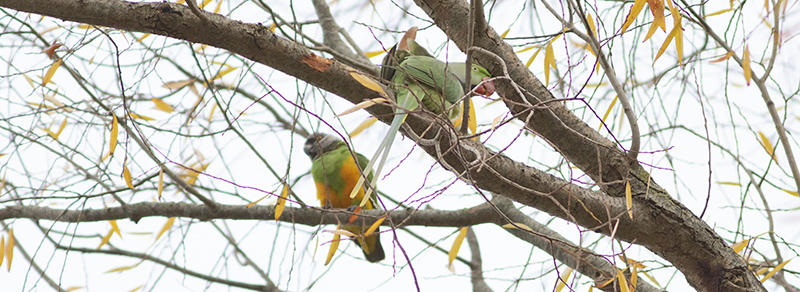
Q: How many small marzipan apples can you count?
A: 0